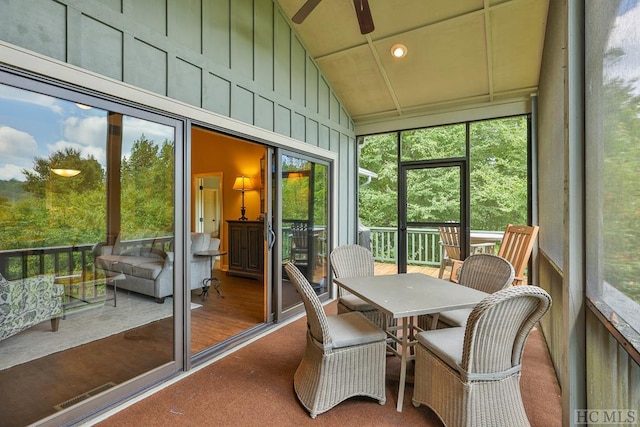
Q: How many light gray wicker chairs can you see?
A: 4